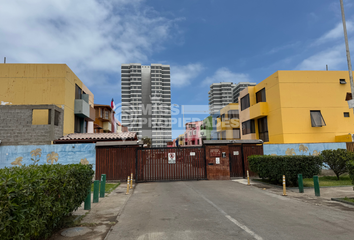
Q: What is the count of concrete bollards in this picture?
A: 5